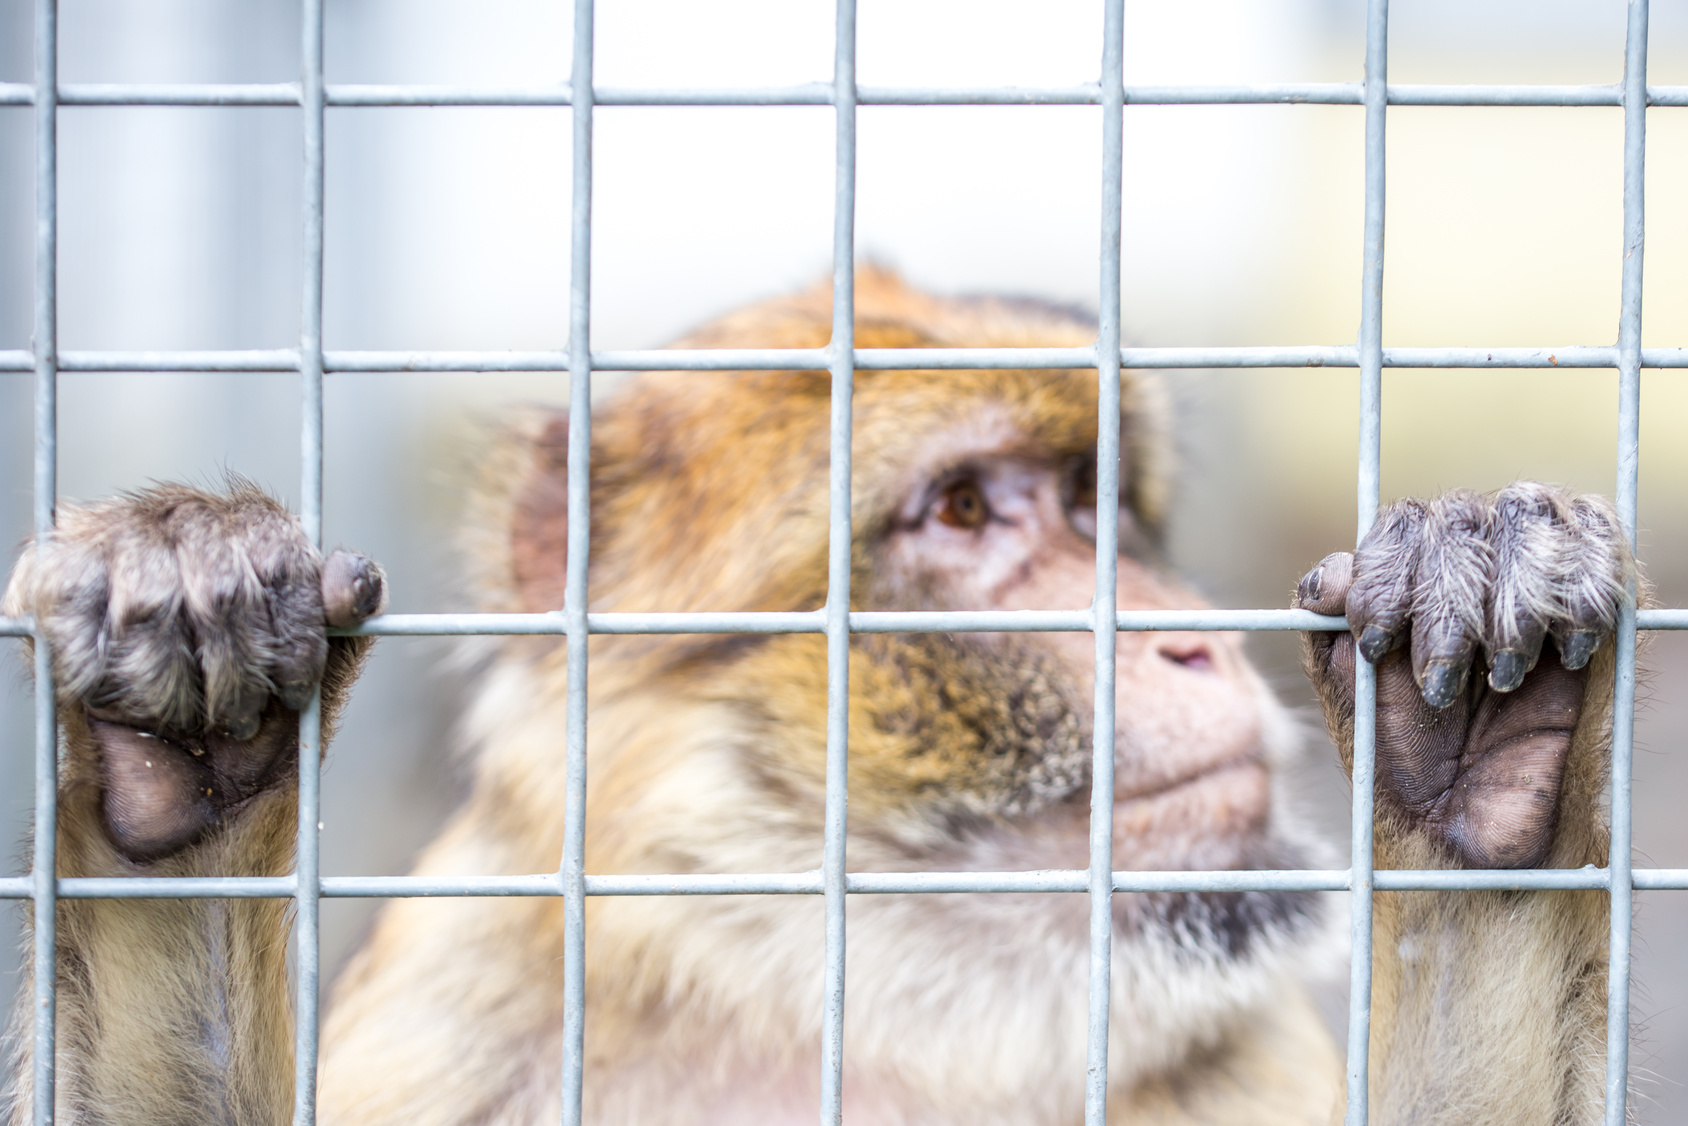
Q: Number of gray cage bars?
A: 11